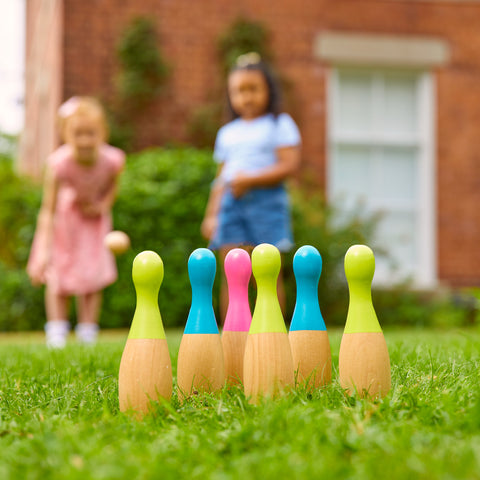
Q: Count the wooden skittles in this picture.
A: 6